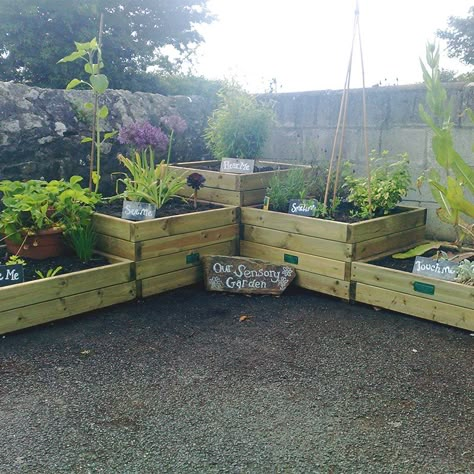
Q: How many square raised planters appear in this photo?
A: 5